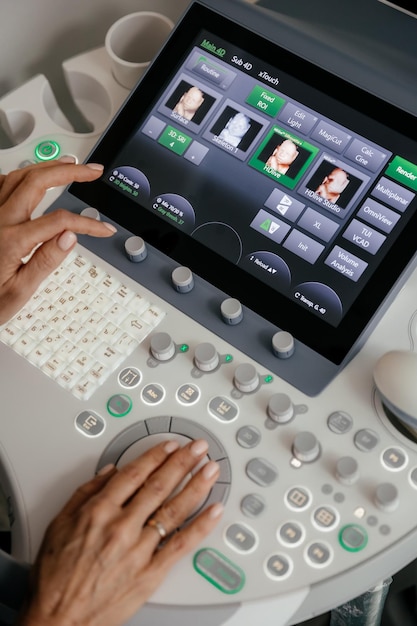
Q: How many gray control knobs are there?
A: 12